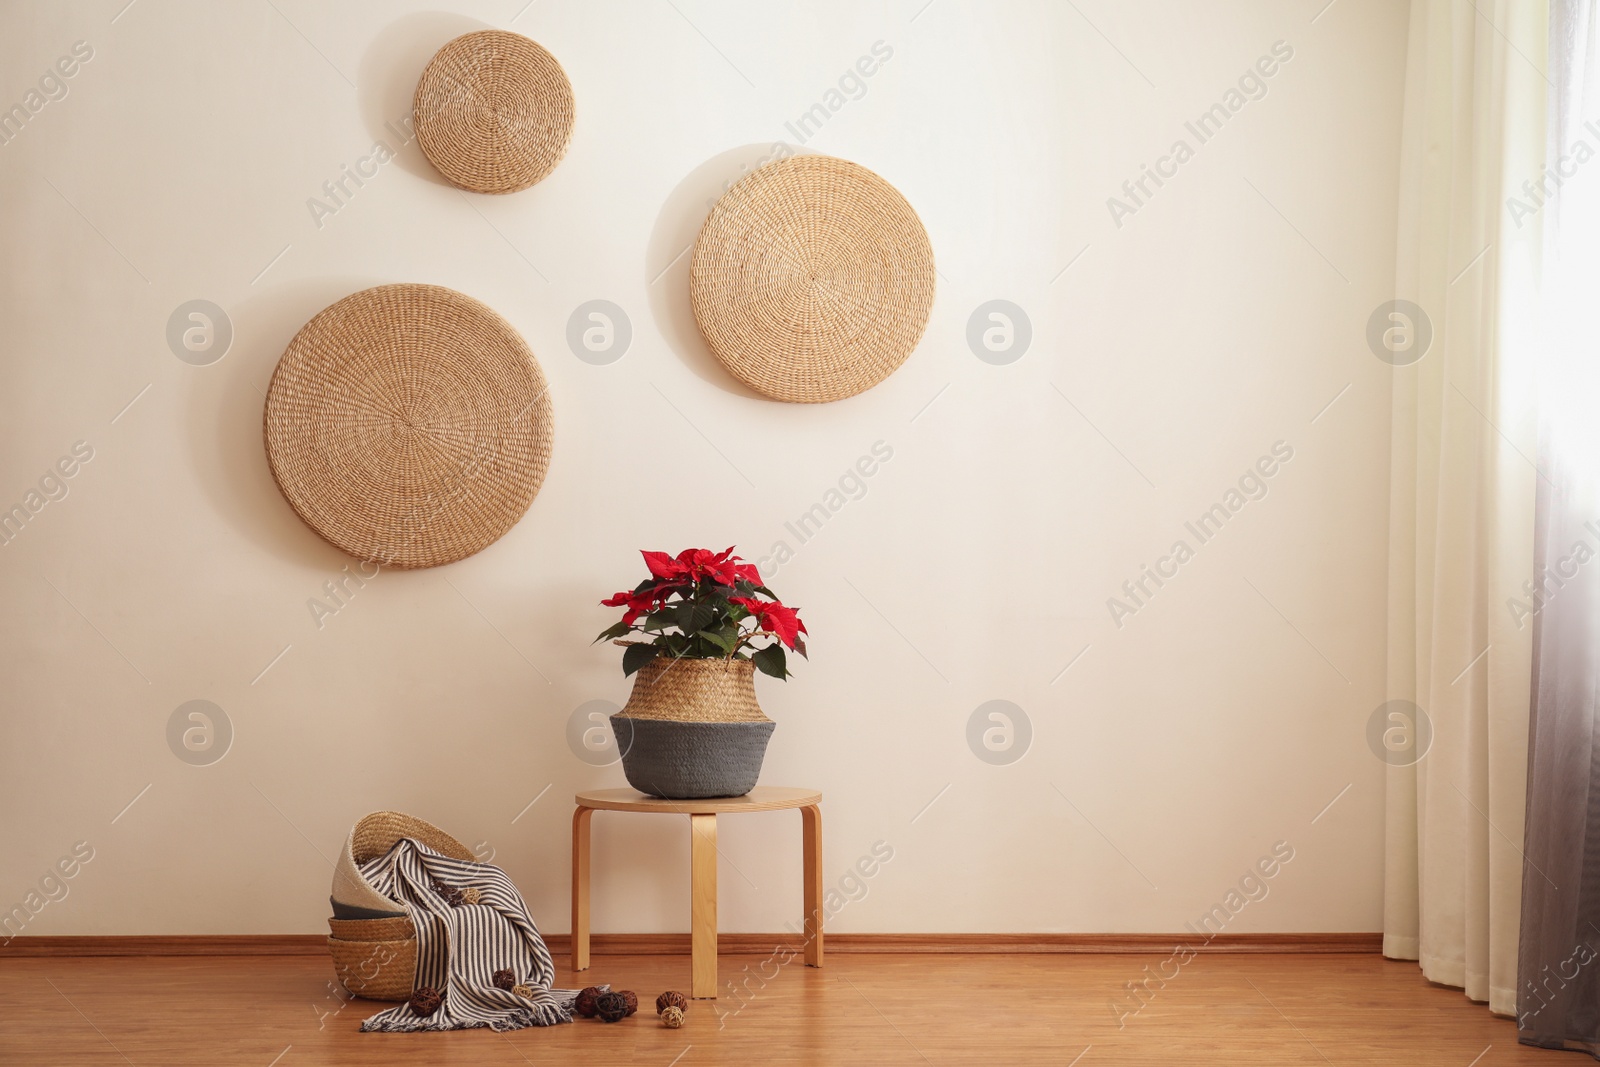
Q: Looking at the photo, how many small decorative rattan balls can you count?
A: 11